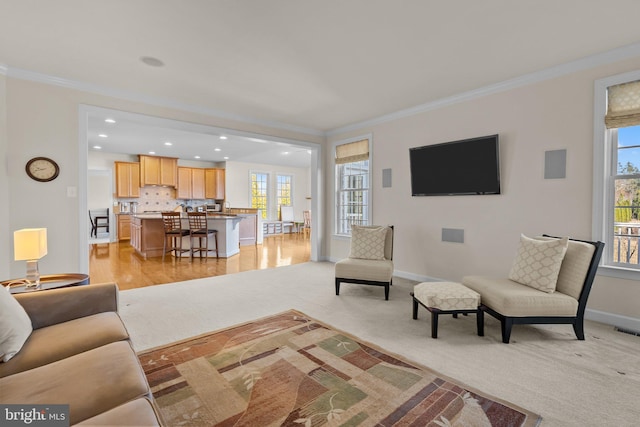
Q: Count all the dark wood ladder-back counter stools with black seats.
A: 2